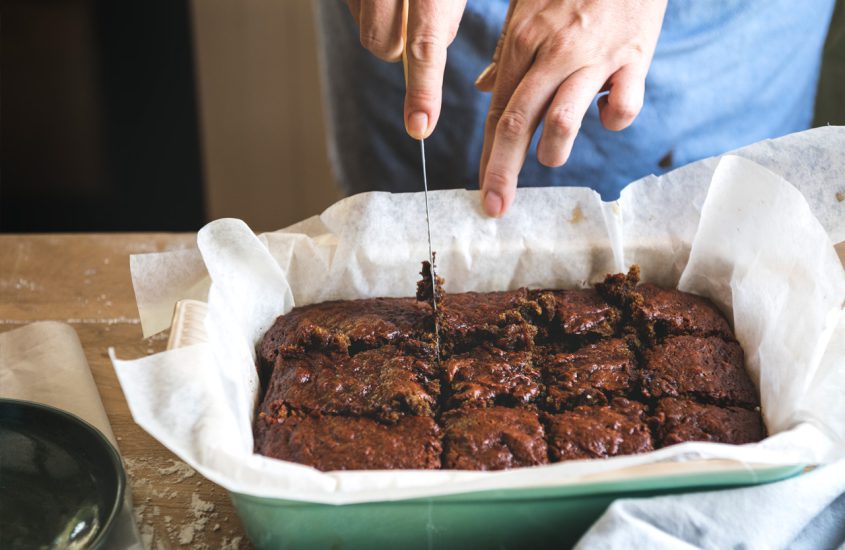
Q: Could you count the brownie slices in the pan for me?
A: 12